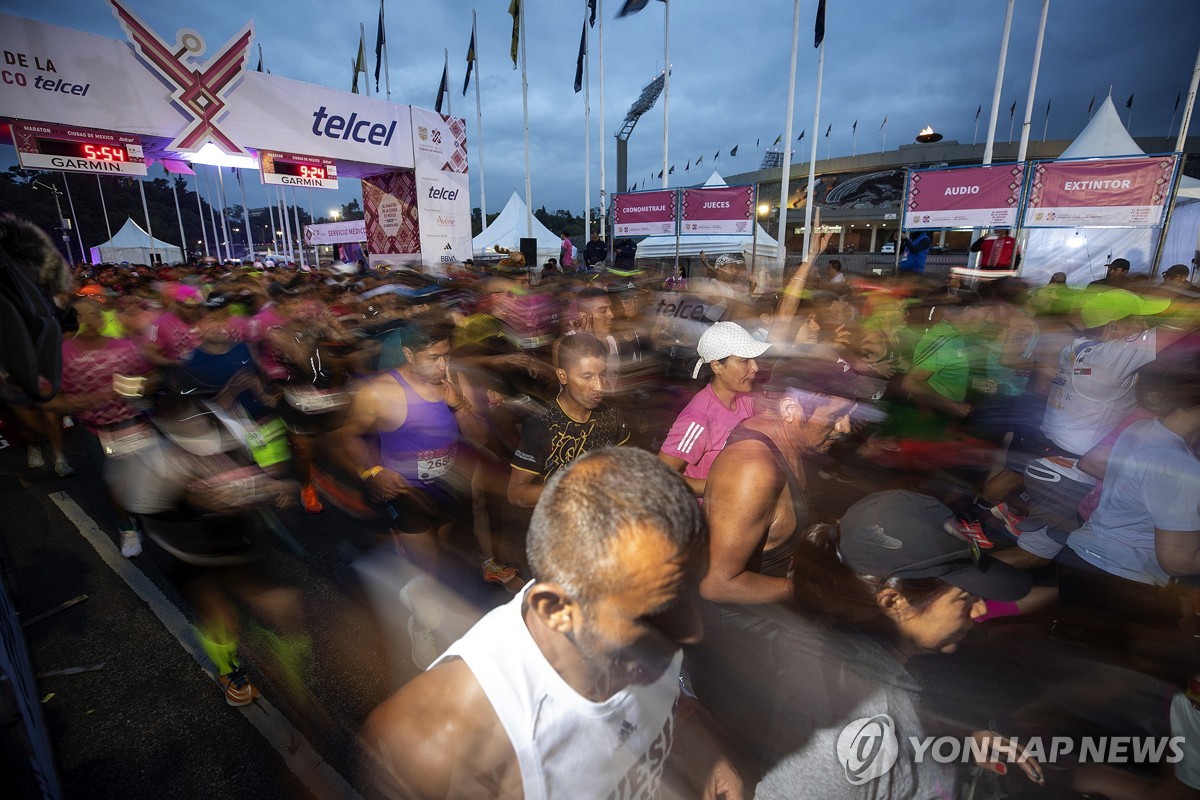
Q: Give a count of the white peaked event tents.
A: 4